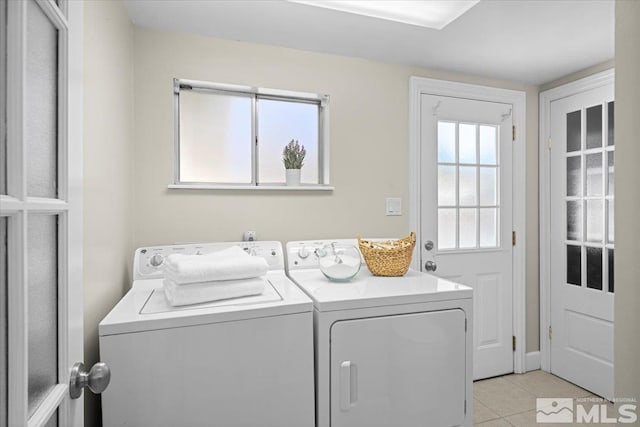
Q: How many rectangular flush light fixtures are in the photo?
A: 1